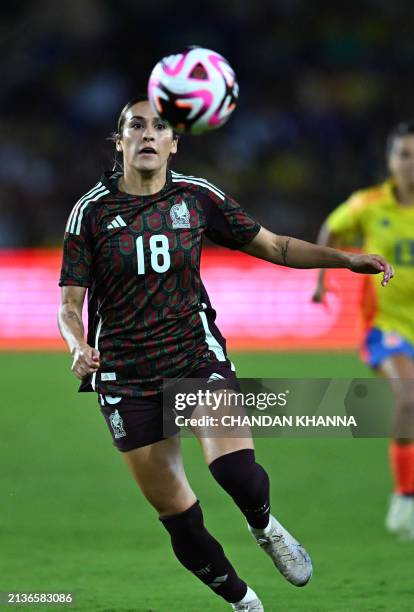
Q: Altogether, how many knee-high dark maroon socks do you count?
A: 2